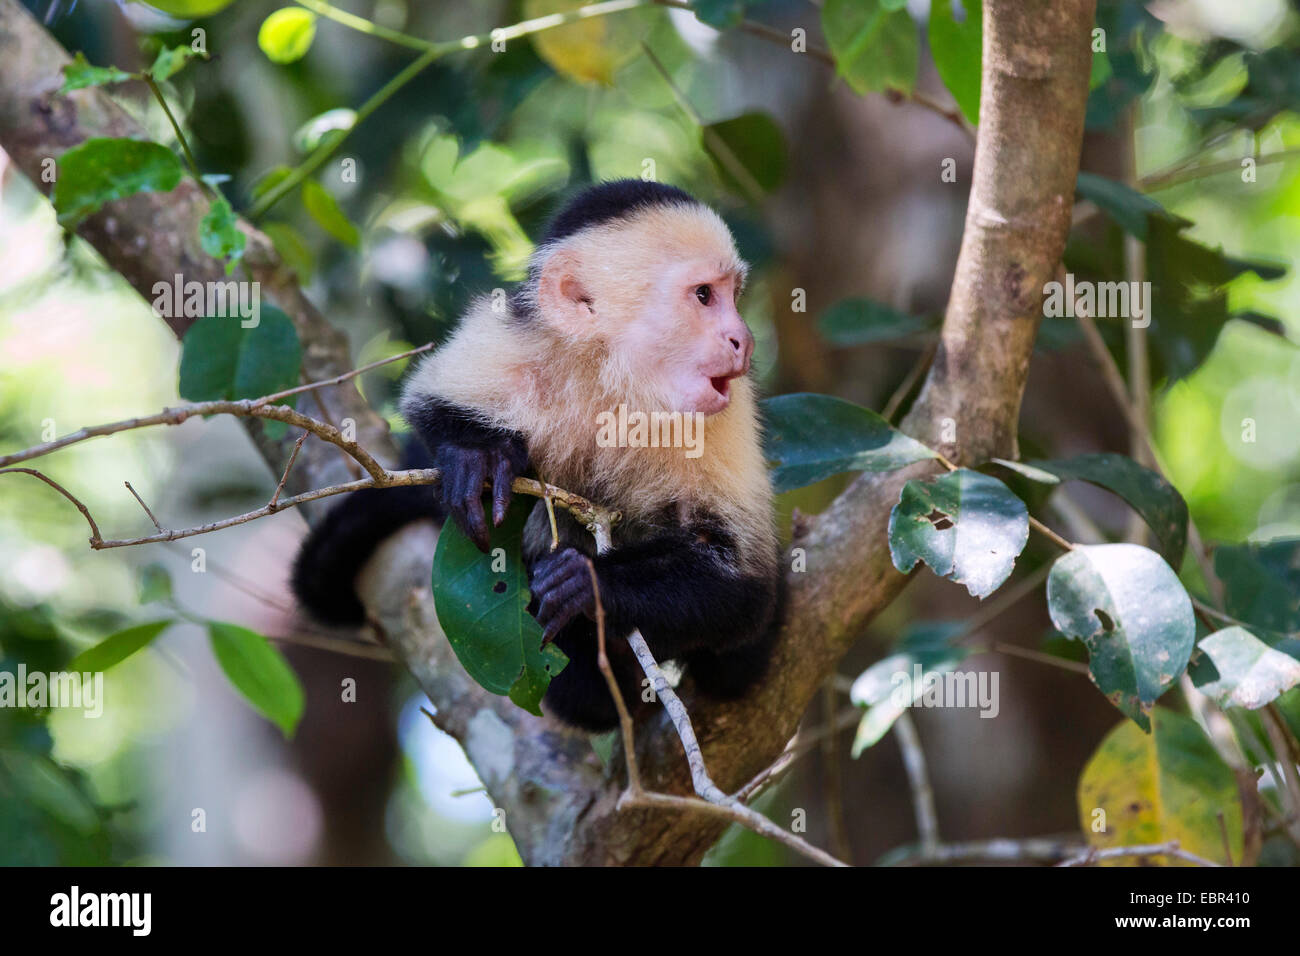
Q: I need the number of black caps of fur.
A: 1